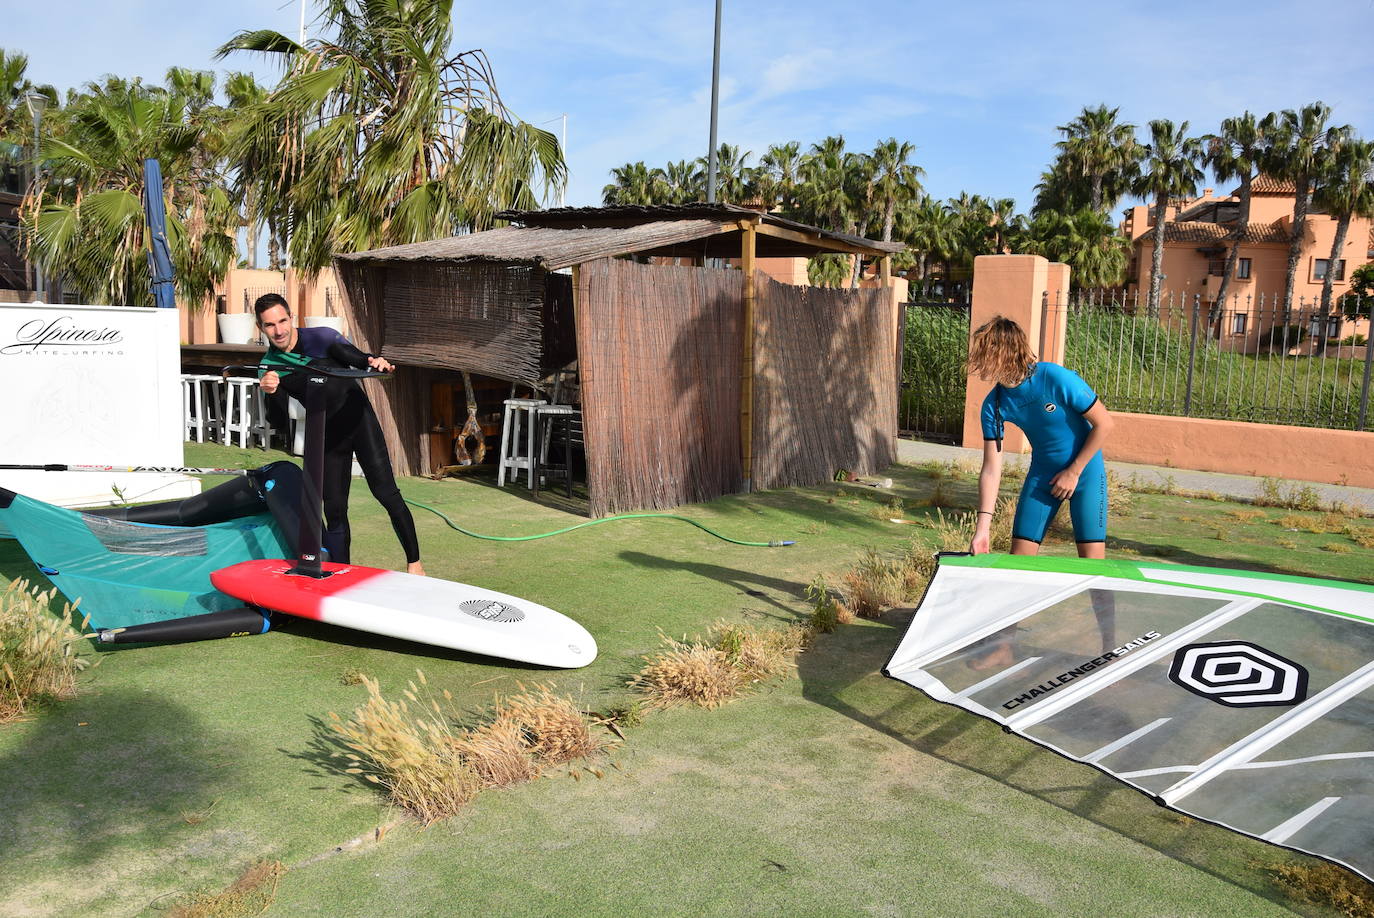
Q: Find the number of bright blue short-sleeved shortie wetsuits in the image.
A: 1